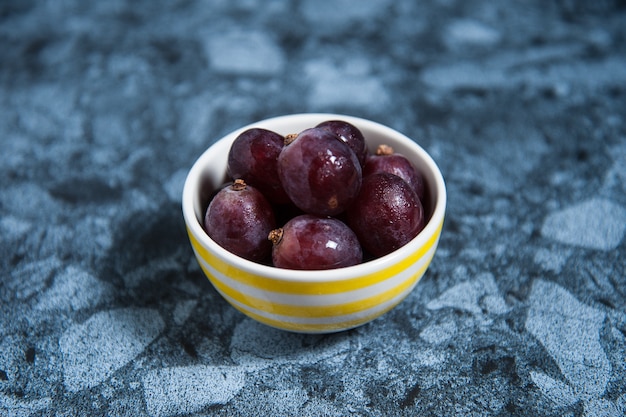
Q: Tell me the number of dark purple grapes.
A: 7